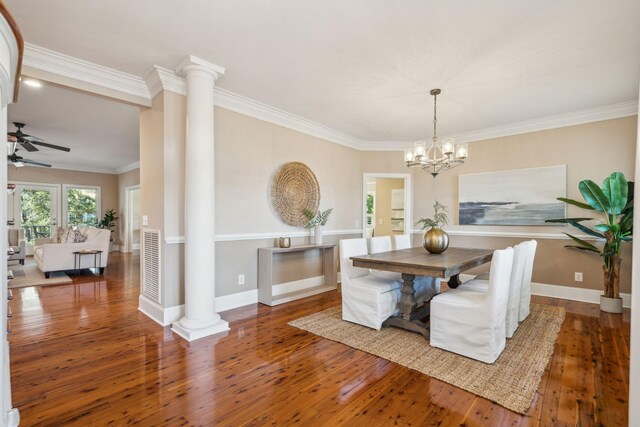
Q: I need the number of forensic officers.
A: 0